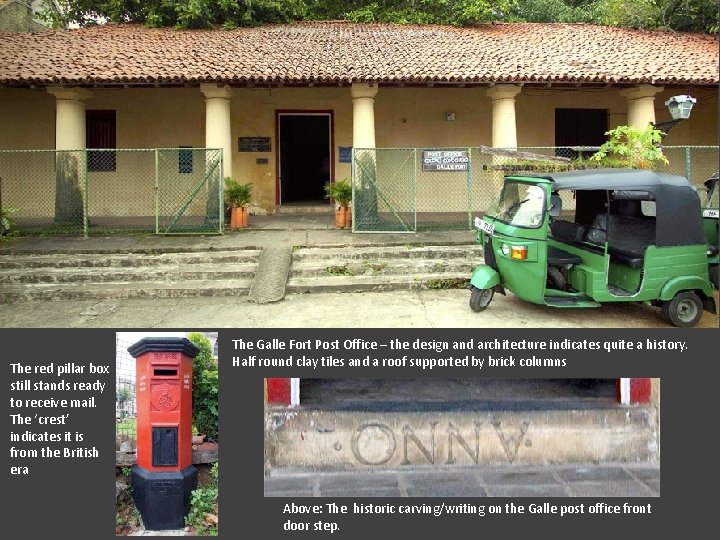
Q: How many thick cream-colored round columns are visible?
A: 5